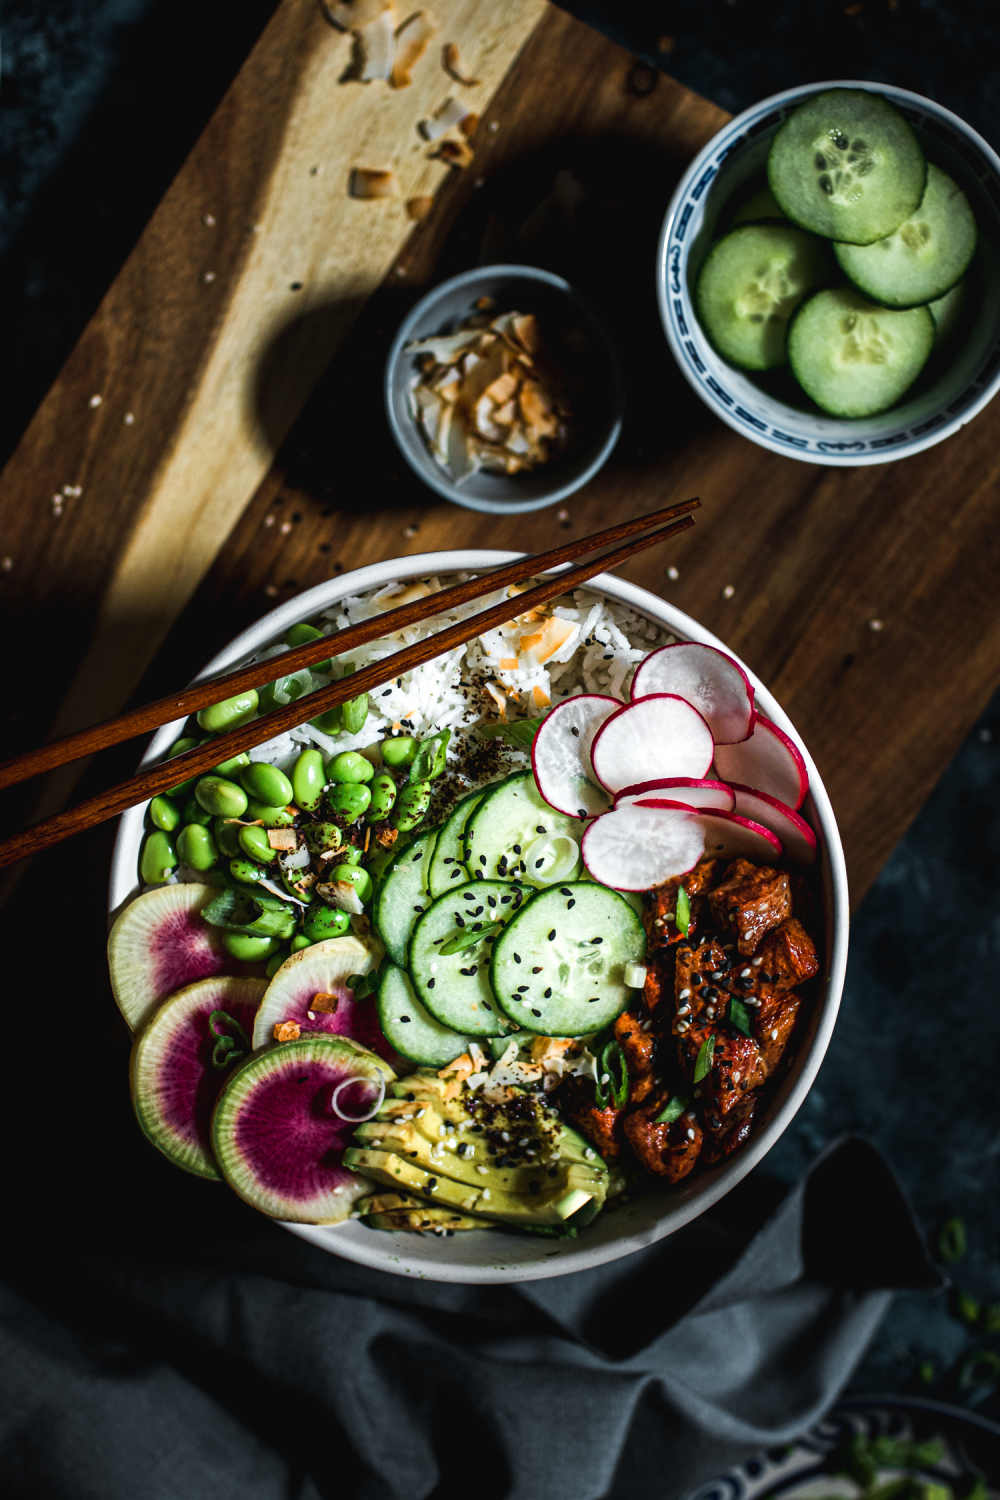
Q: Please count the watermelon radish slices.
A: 4